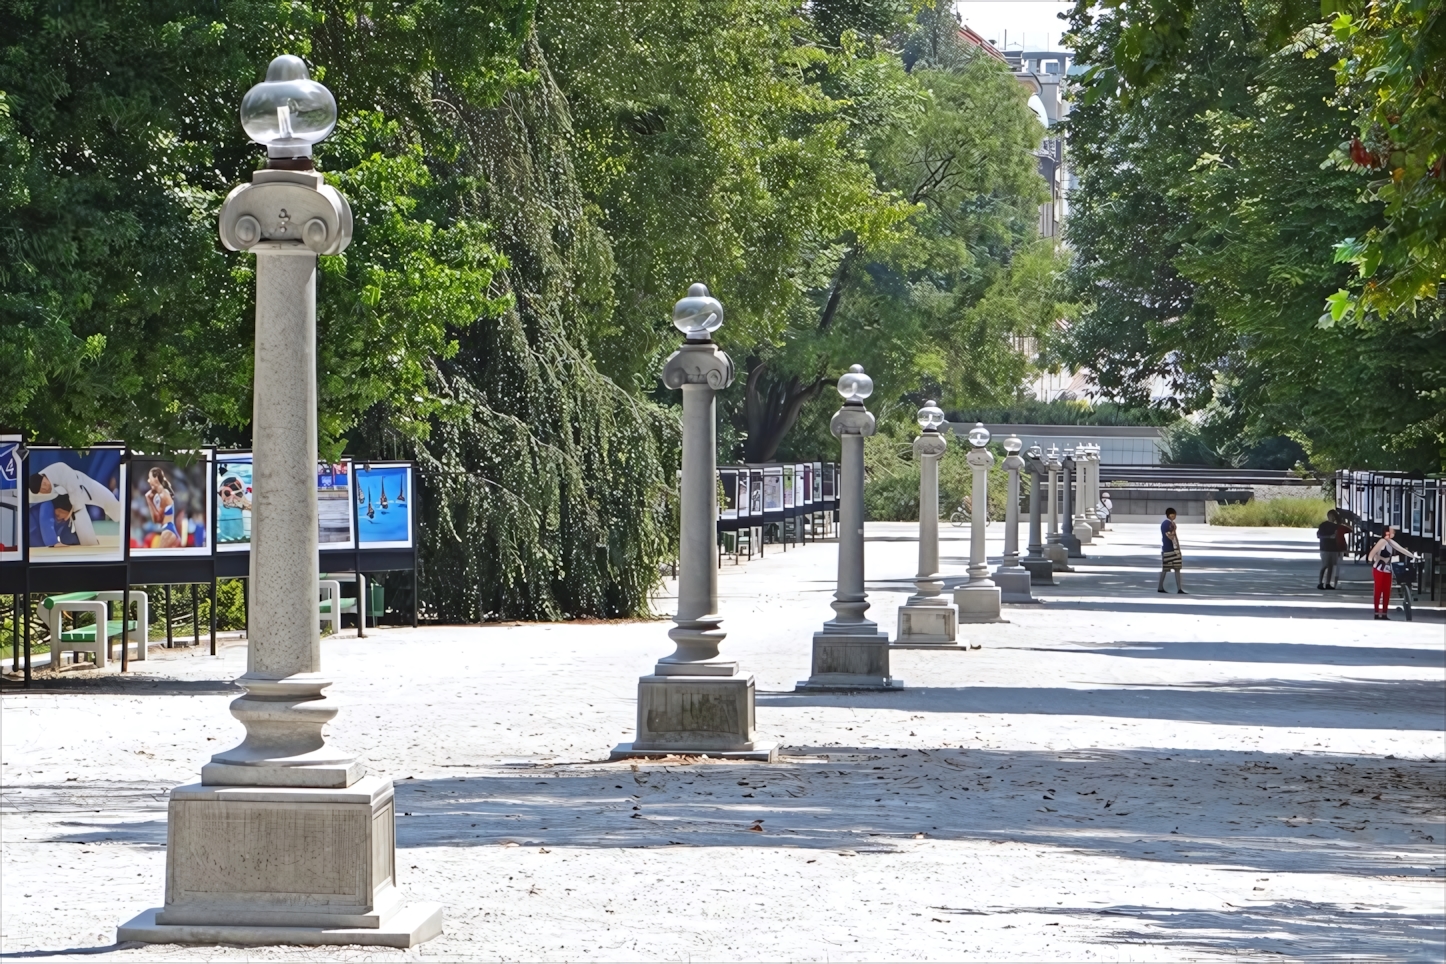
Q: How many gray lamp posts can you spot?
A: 12